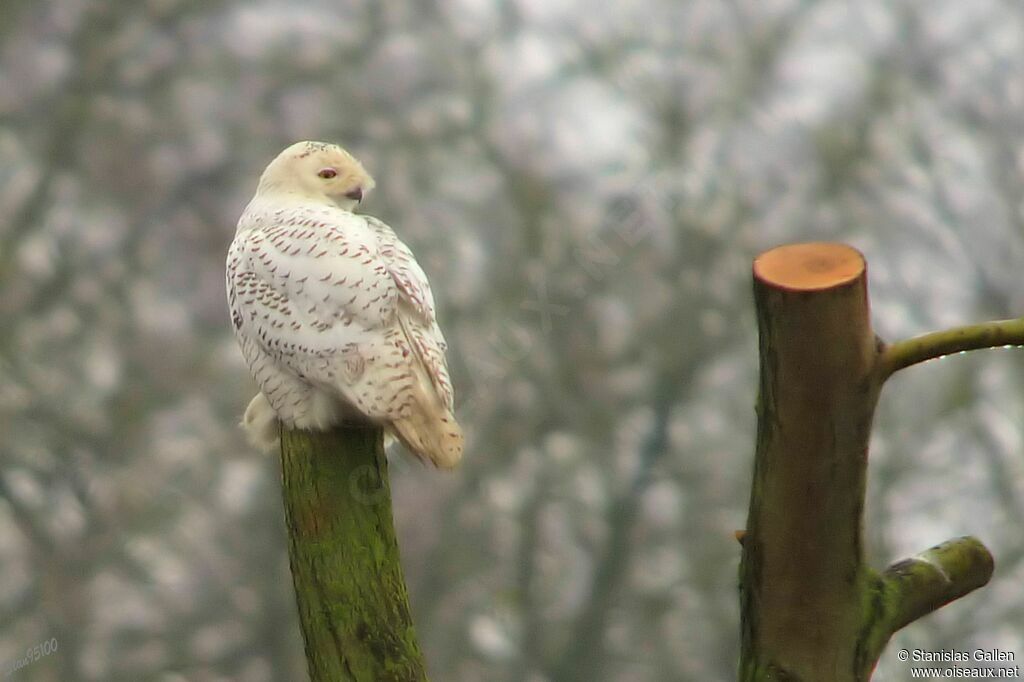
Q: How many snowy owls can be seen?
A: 1